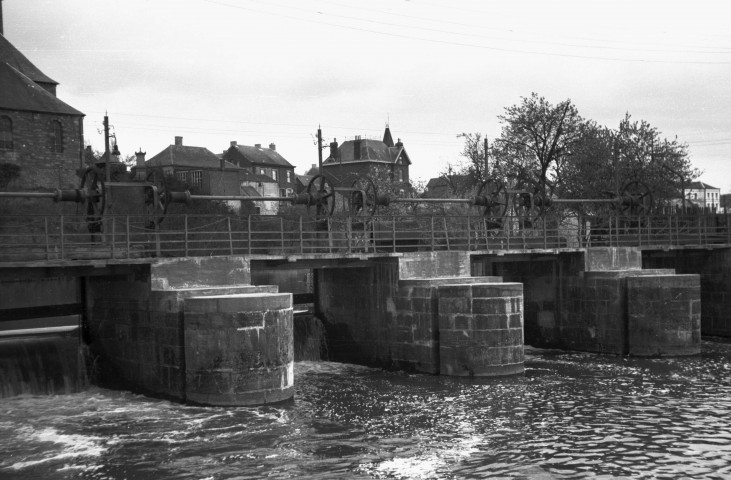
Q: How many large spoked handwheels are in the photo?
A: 7